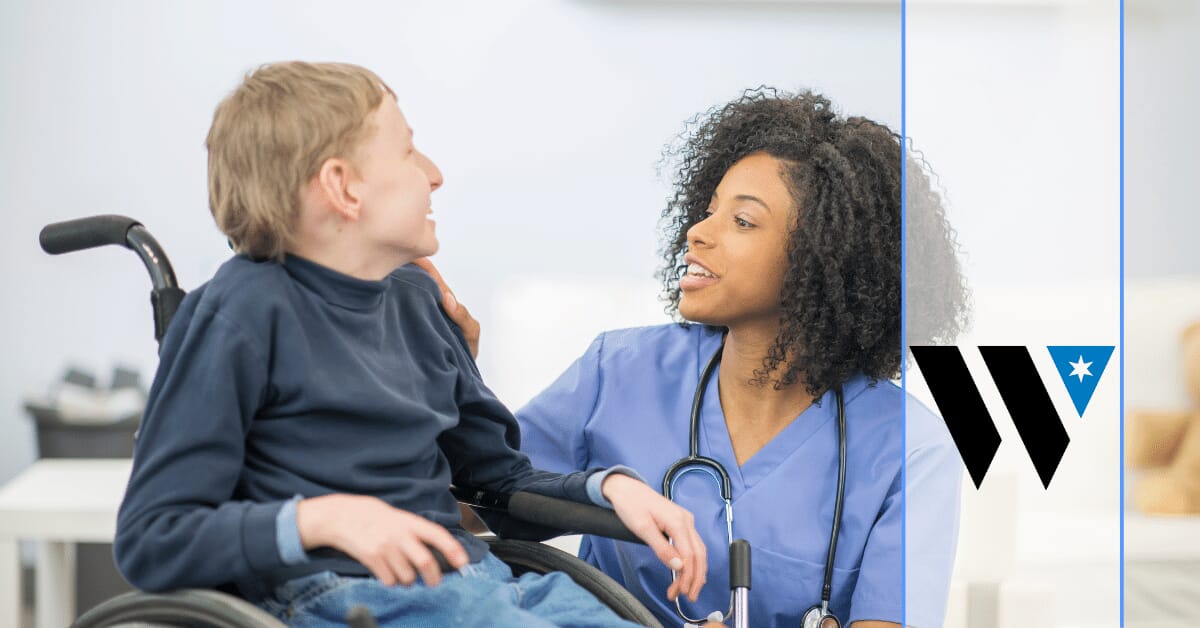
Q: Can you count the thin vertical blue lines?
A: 2